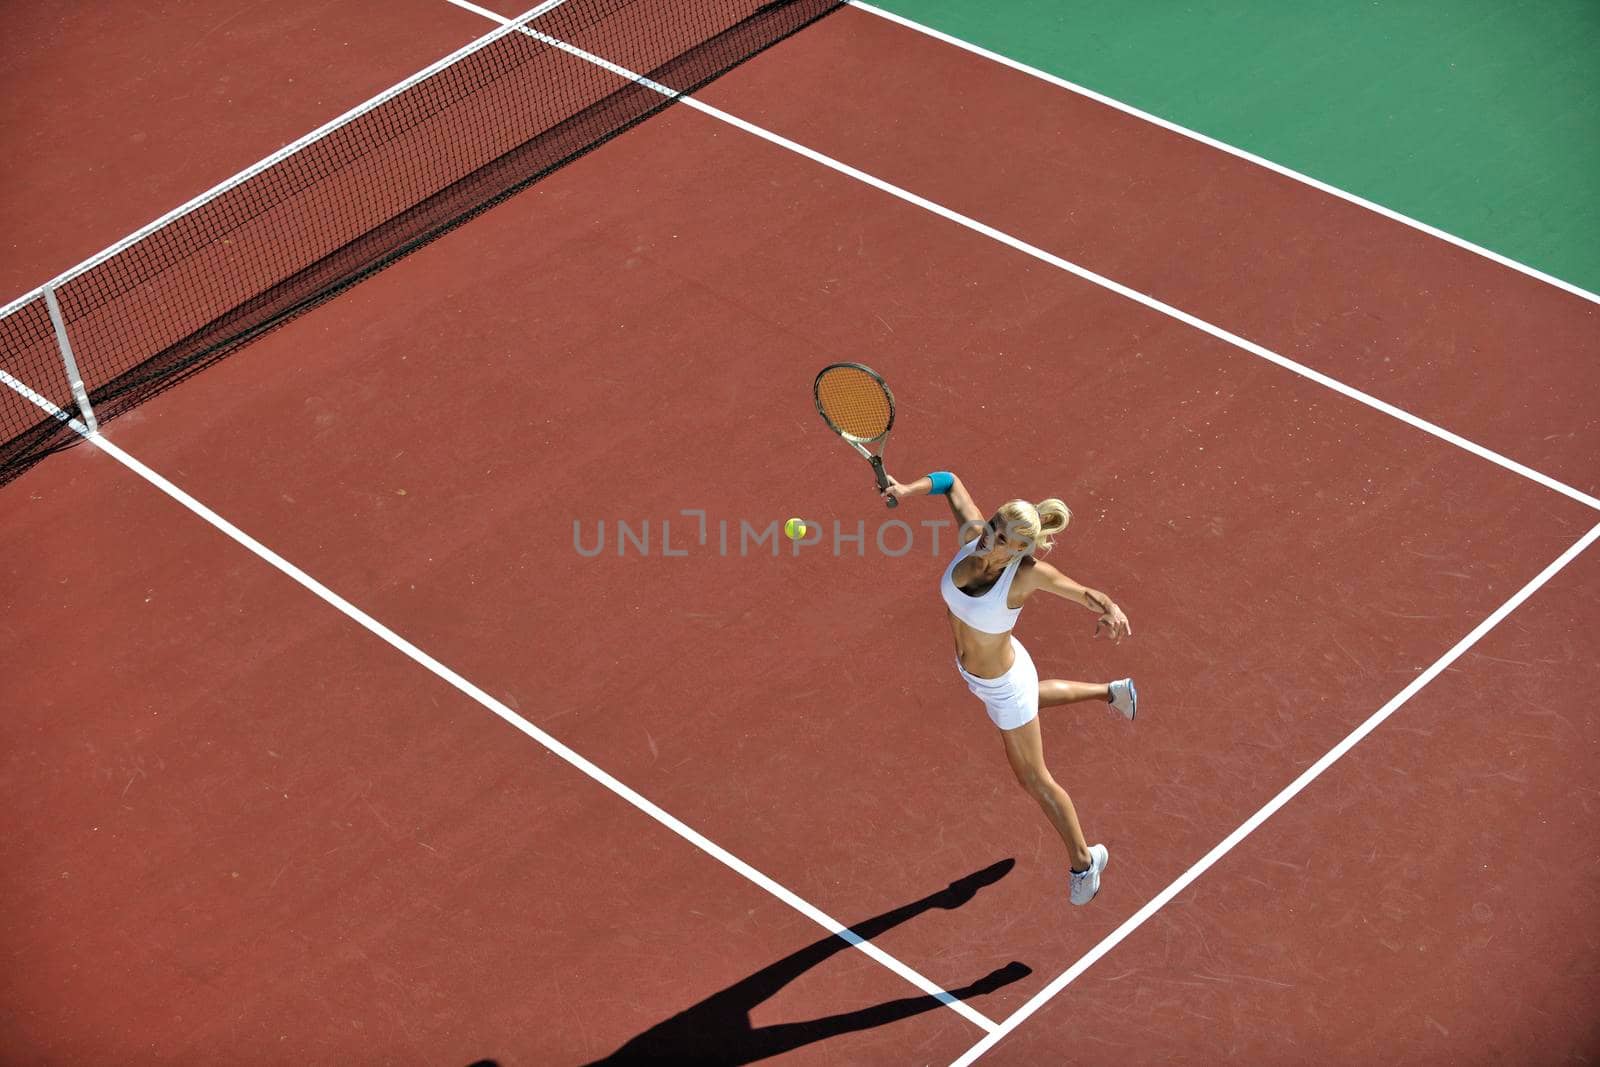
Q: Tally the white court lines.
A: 4